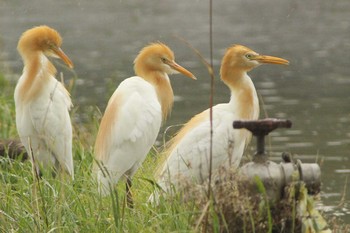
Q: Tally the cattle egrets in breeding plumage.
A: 3